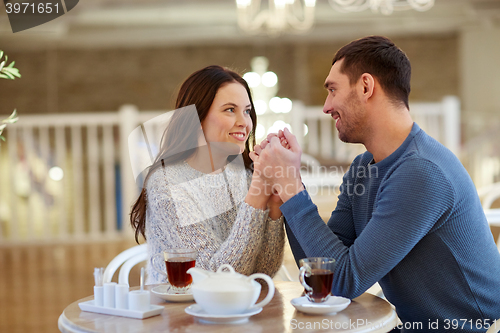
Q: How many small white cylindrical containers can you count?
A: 4